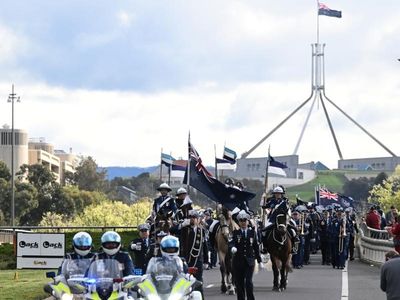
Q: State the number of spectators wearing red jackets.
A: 2